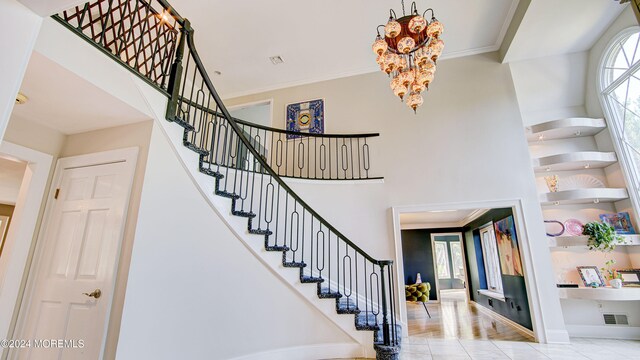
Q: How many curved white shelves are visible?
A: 5